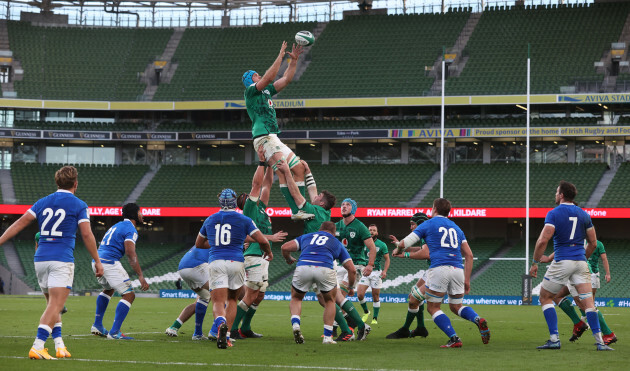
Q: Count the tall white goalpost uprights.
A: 2